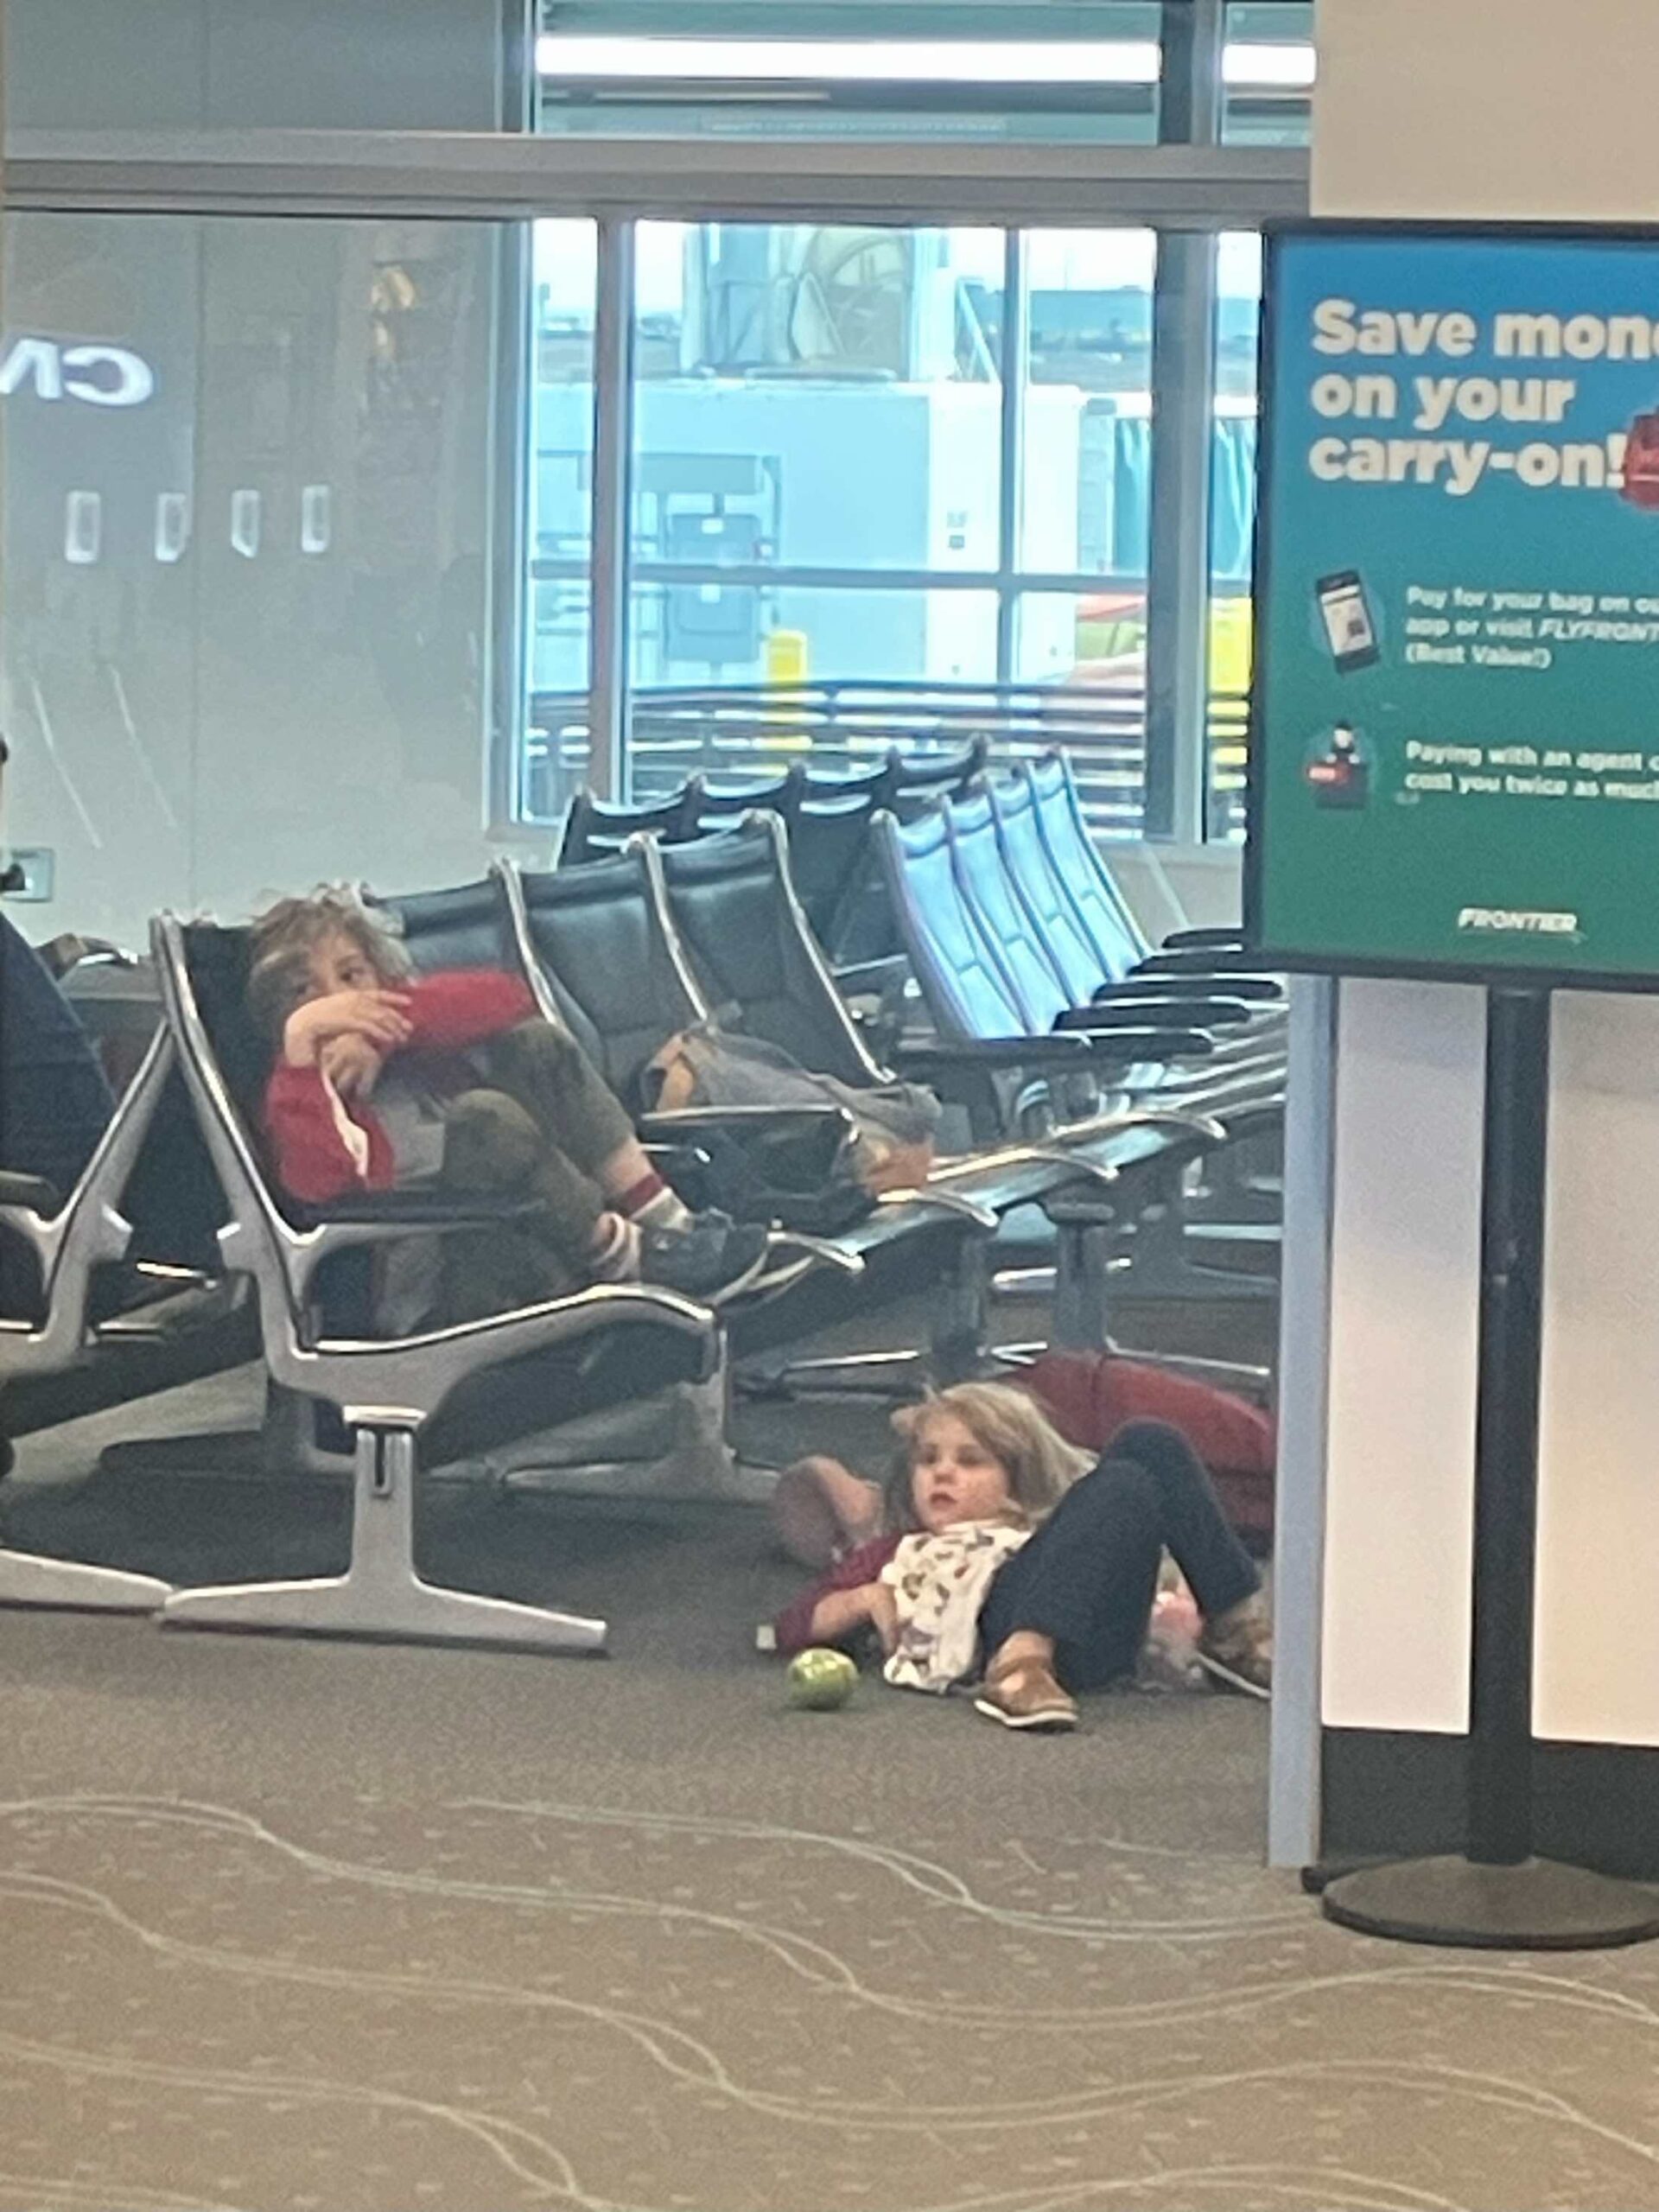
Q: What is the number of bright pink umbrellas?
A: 0